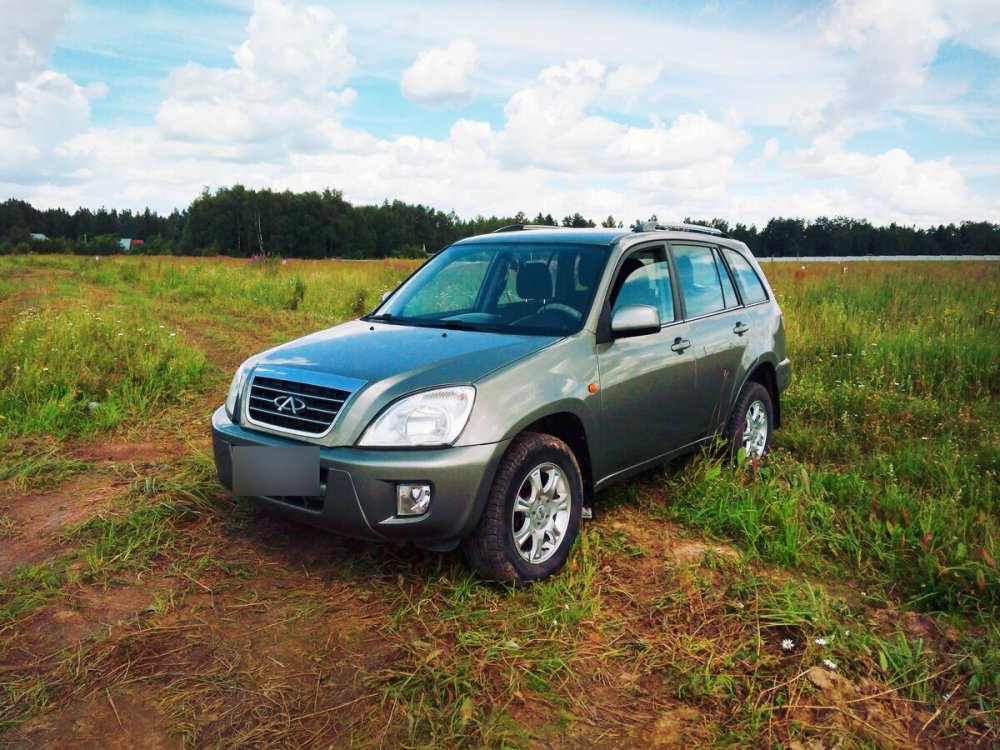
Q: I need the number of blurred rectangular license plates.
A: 1